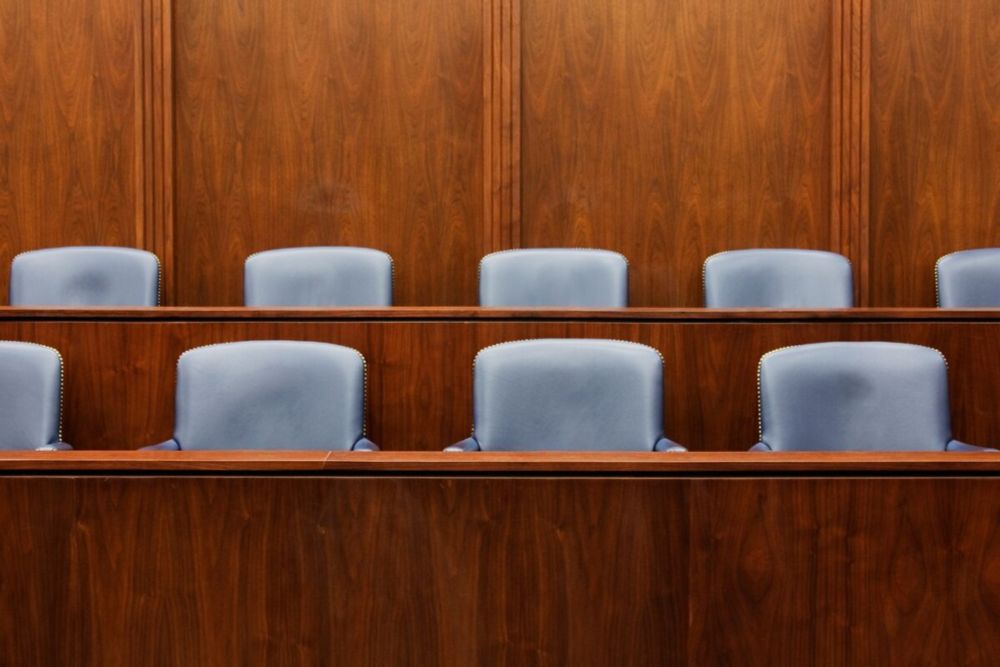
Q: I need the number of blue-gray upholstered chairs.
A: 9